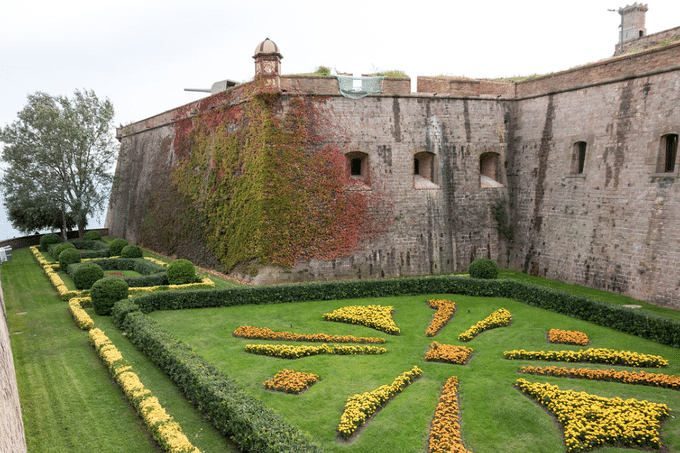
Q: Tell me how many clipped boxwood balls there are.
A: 10